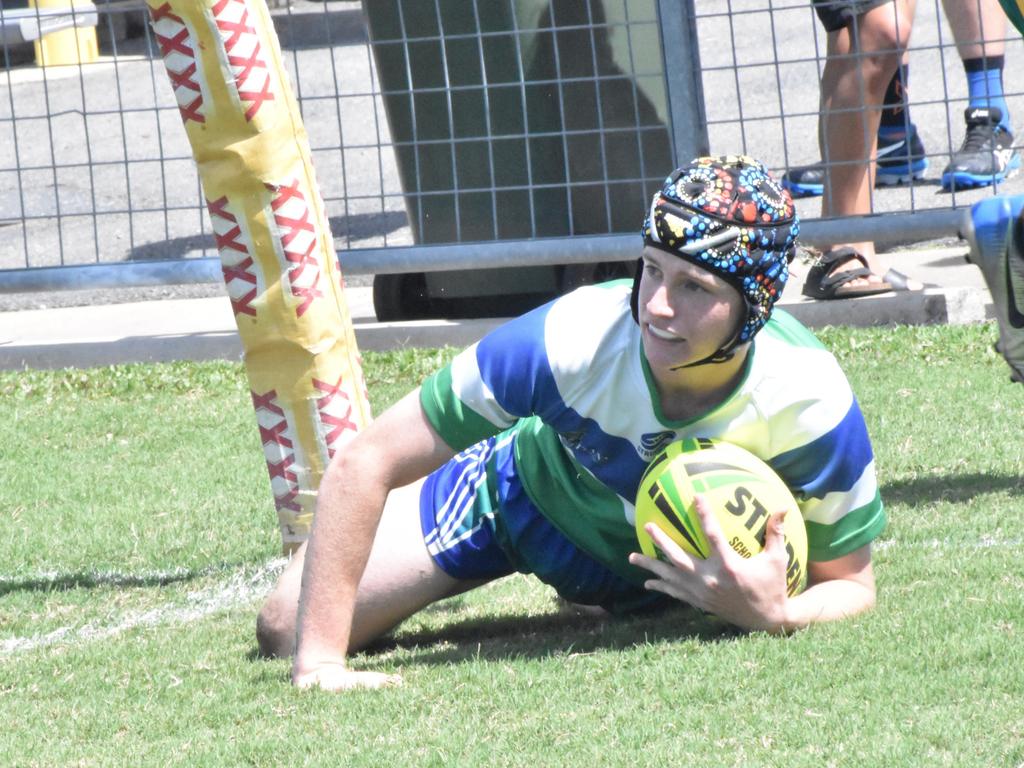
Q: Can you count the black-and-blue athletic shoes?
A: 2